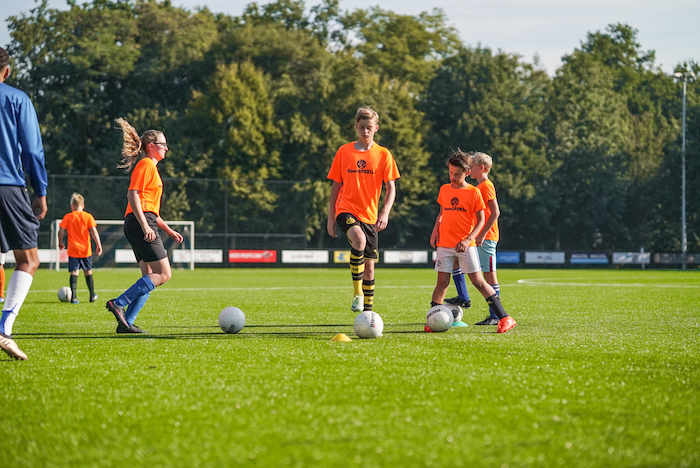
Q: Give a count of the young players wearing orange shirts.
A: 5